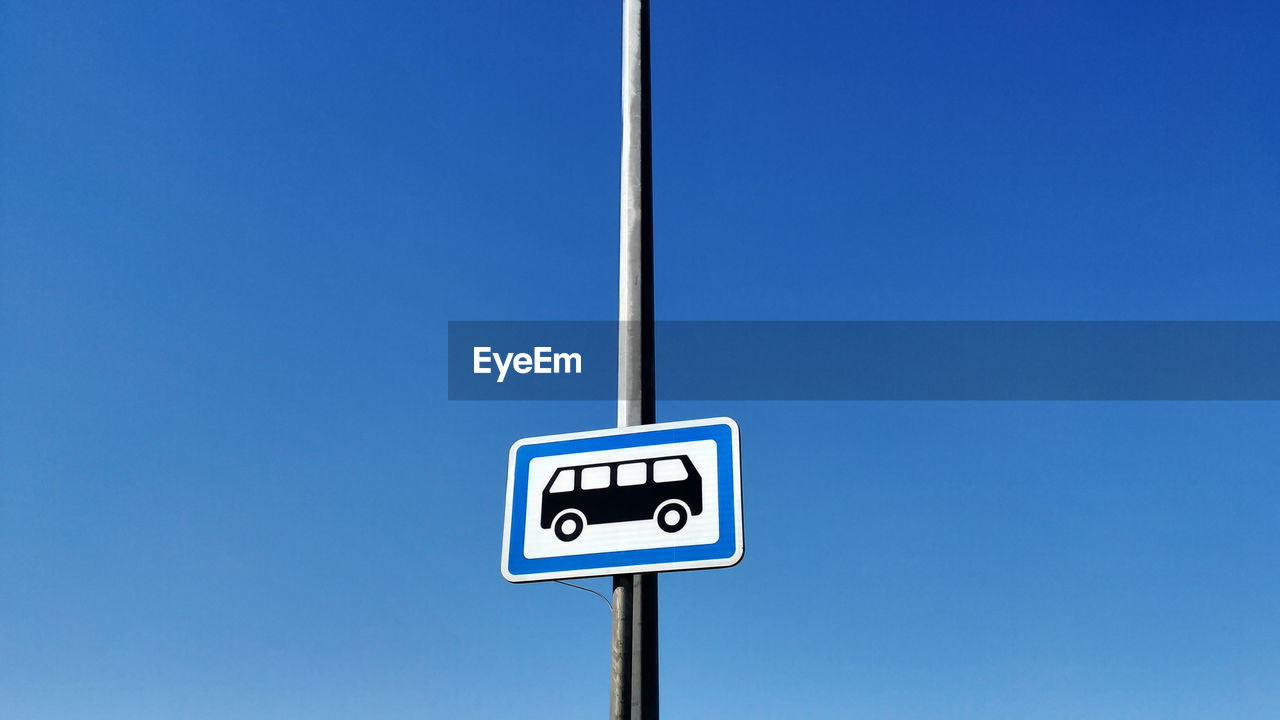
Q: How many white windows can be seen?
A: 4